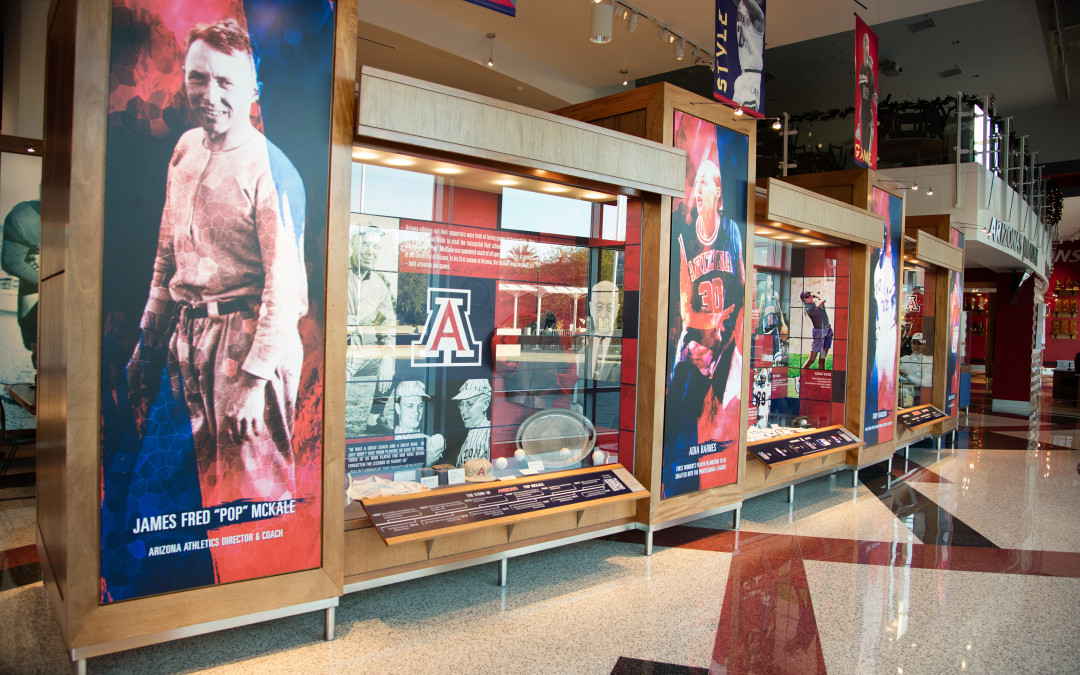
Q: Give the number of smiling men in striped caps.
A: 1